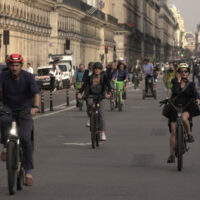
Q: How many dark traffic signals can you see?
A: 2